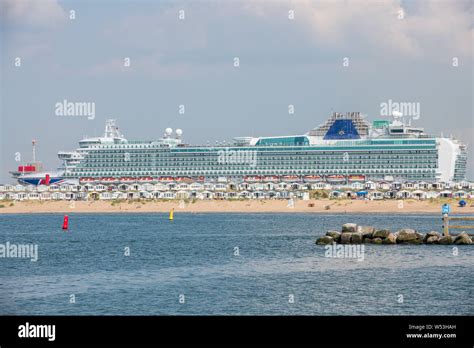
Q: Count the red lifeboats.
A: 12